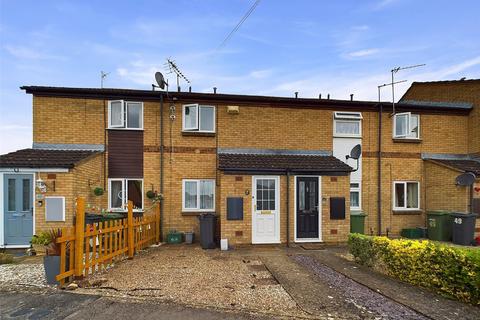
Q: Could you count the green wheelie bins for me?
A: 2